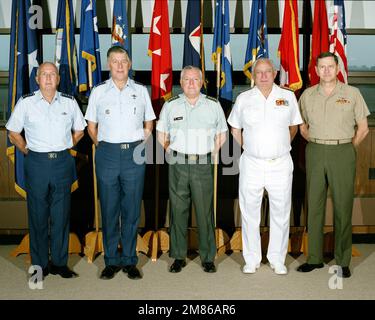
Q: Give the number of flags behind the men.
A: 11